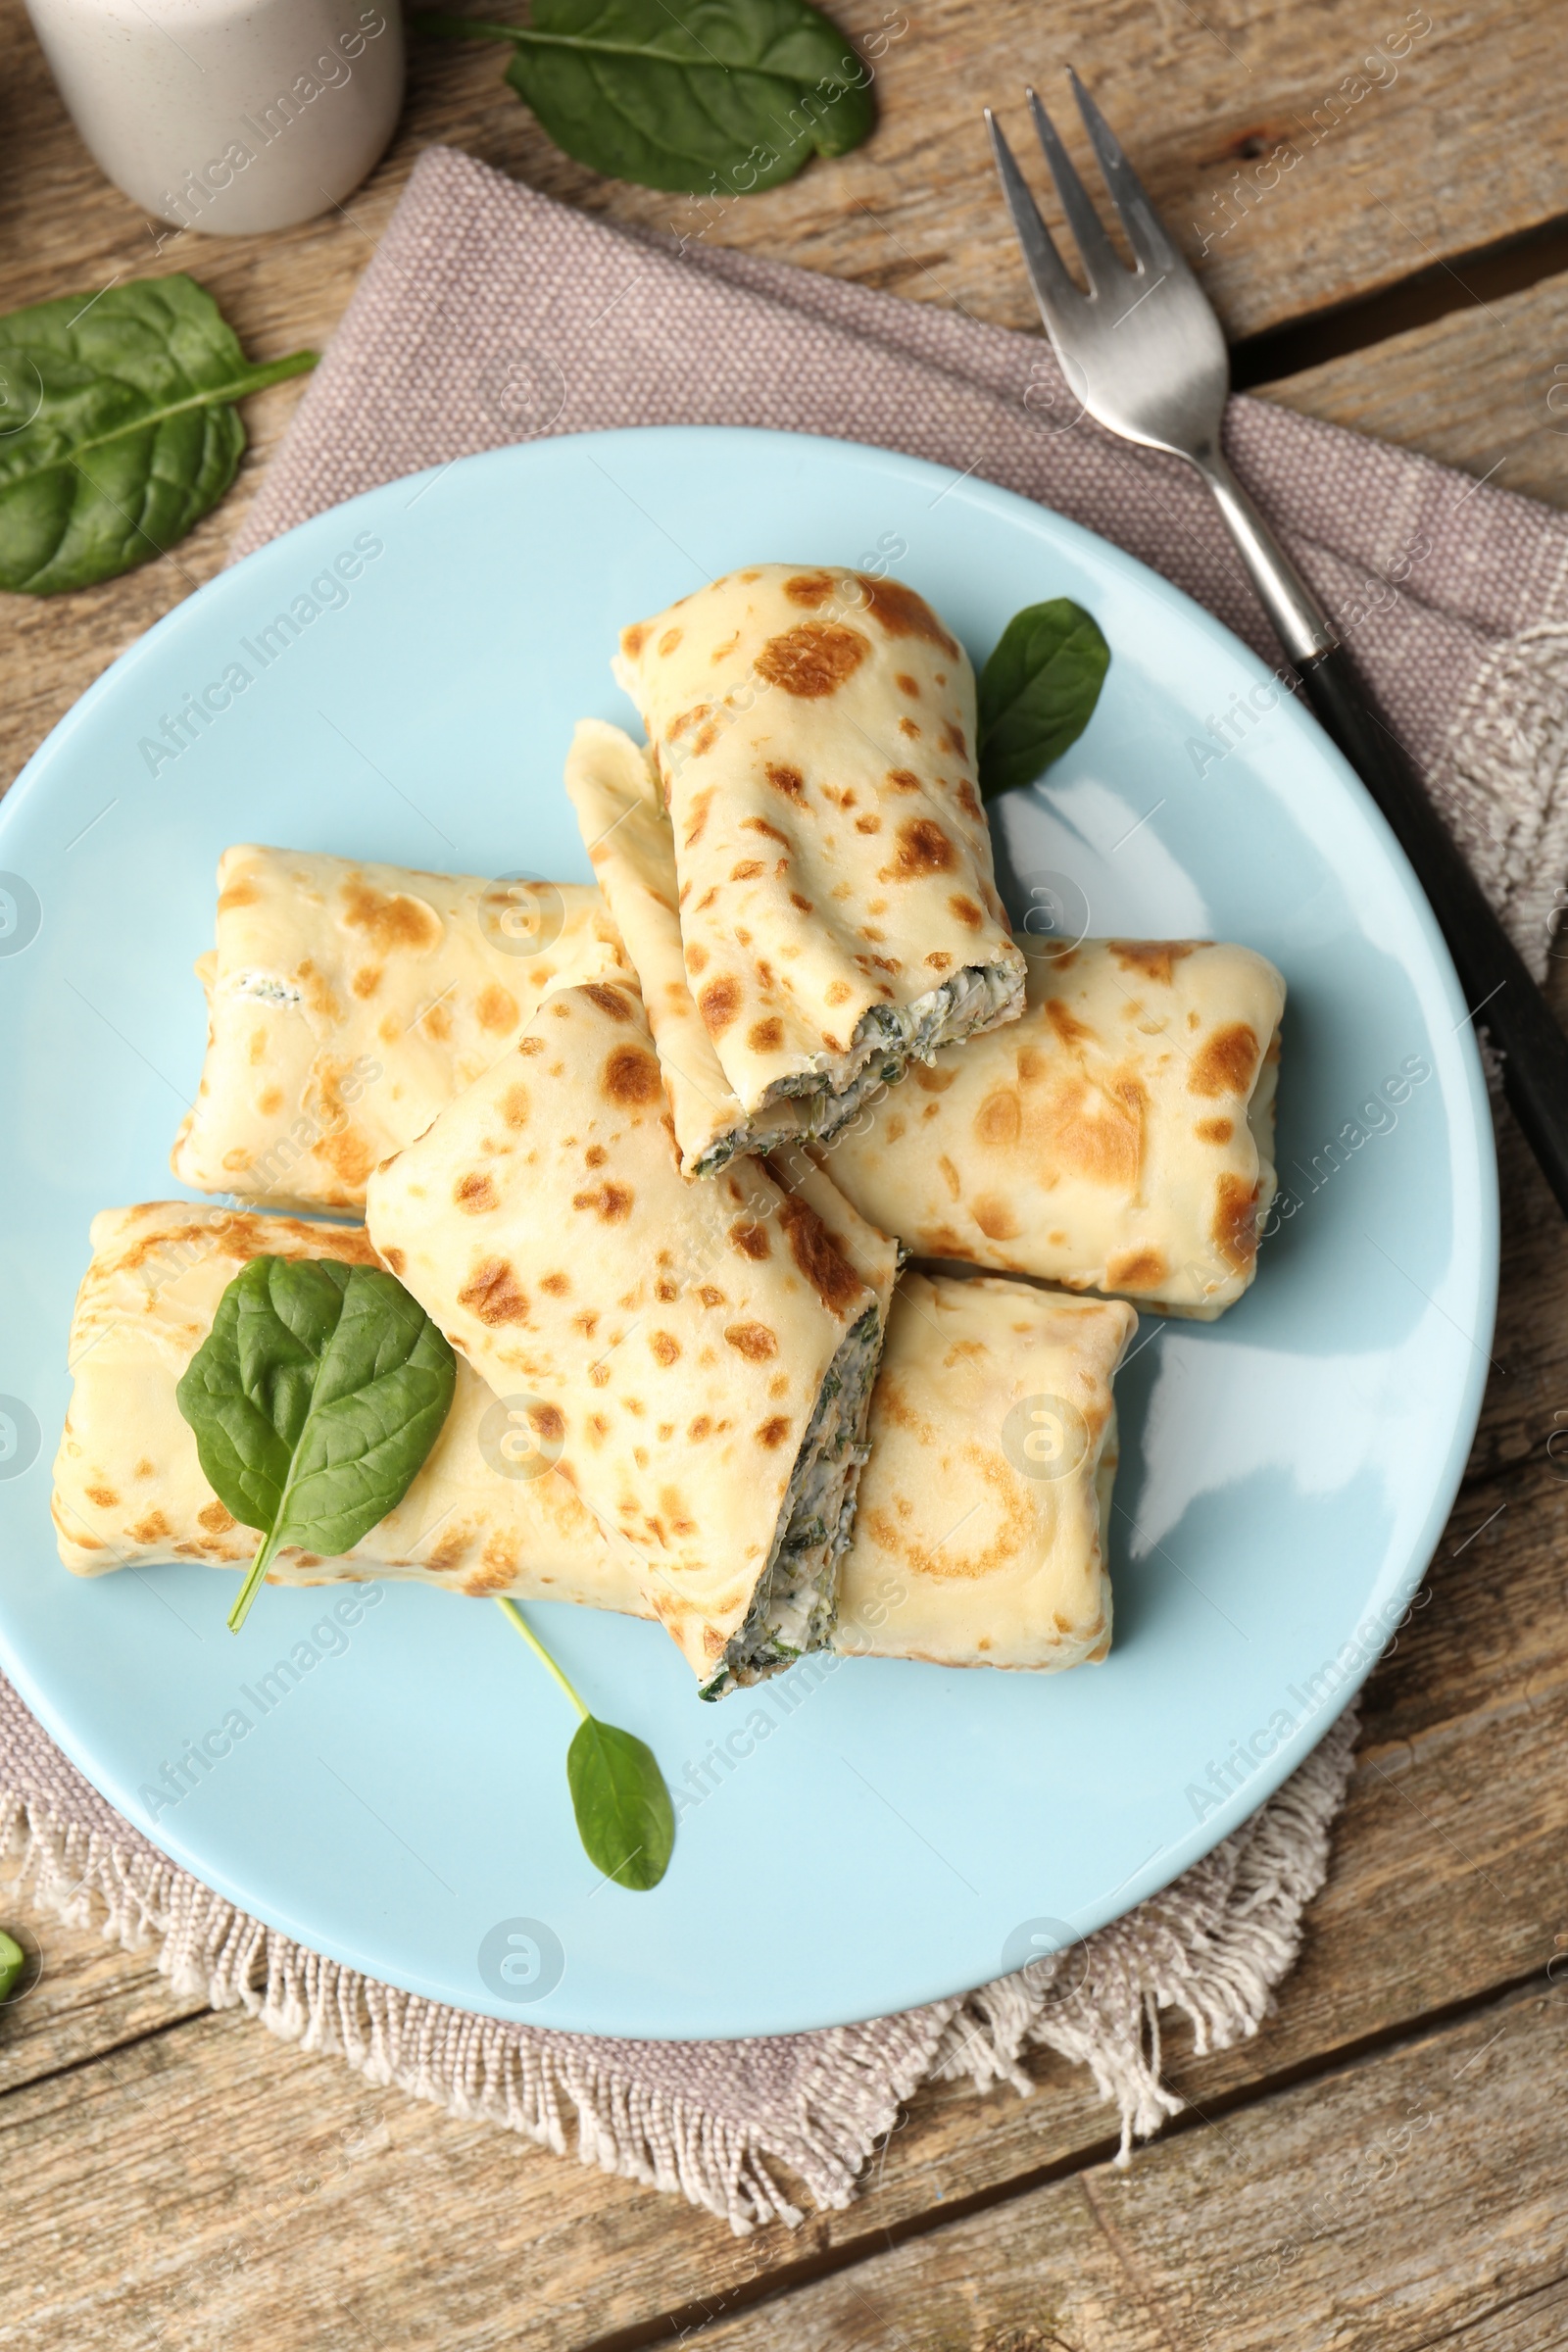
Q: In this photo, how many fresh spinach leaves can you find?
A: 5